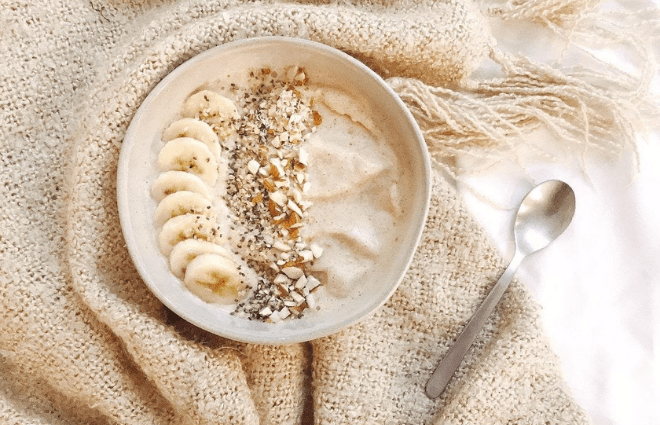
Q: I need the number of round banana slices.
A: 8